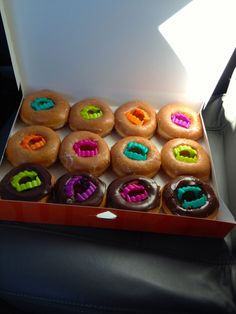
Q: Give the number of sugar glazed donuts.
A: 8